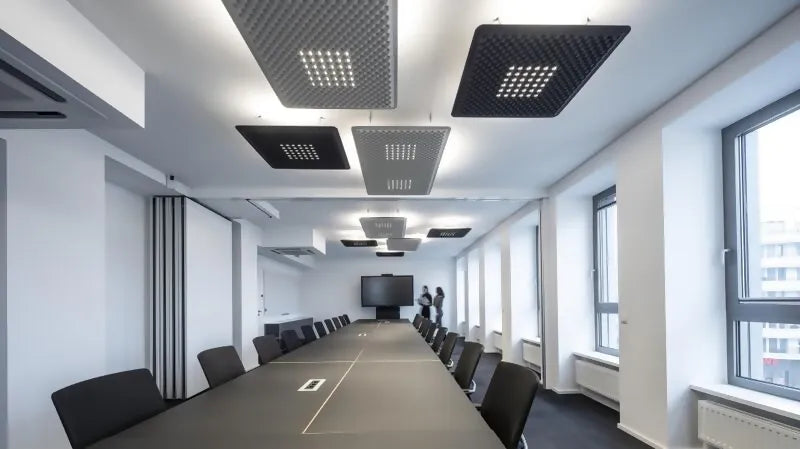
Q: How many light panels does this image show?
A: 9